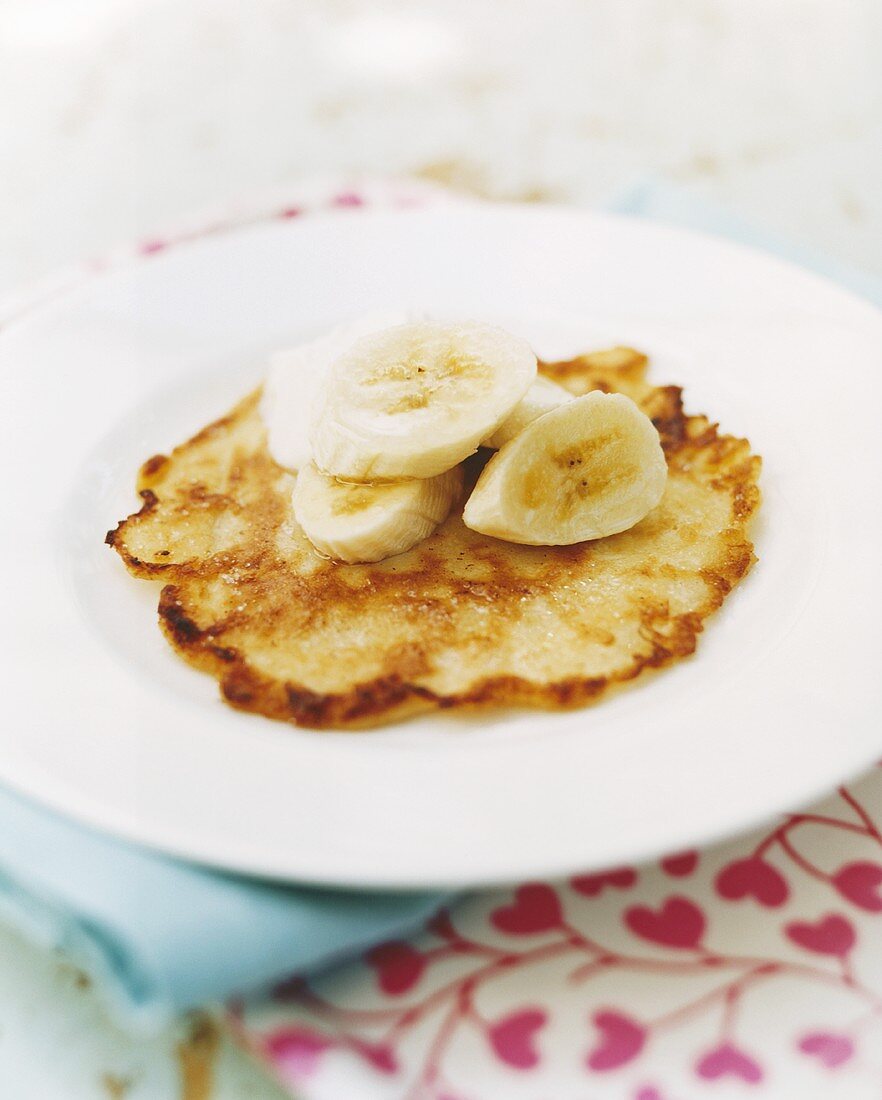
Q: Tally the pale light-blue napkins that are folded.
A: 1